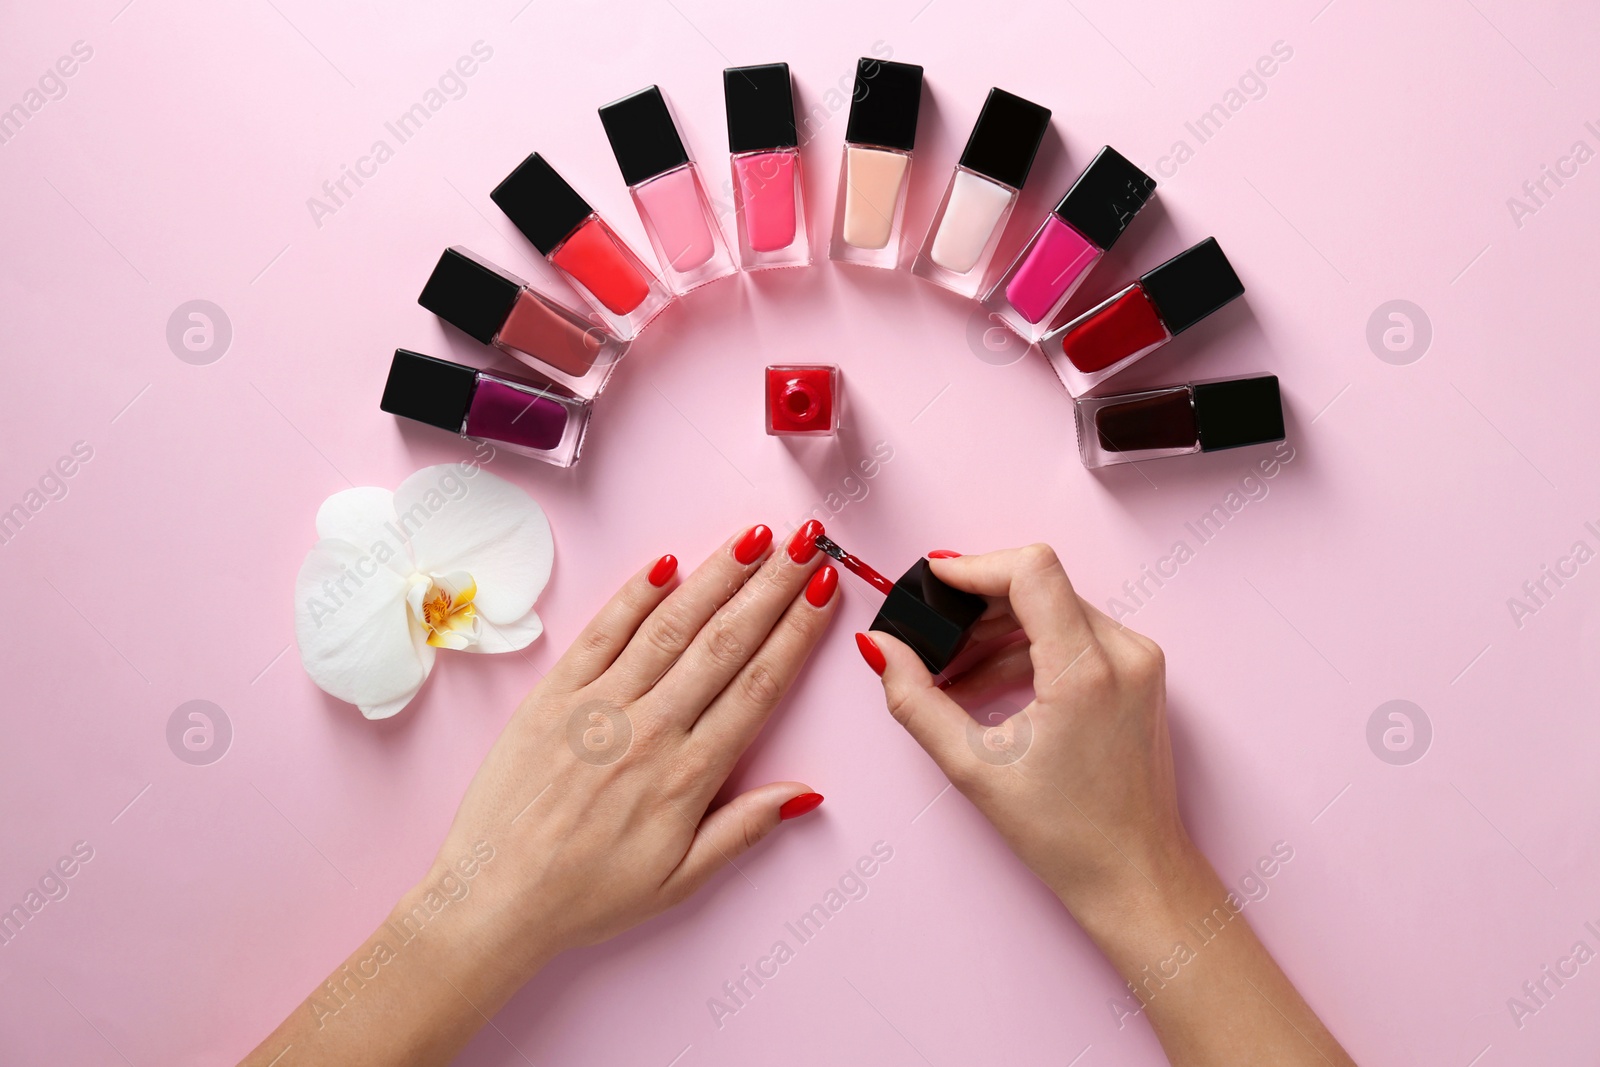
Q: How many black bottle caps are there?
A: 11